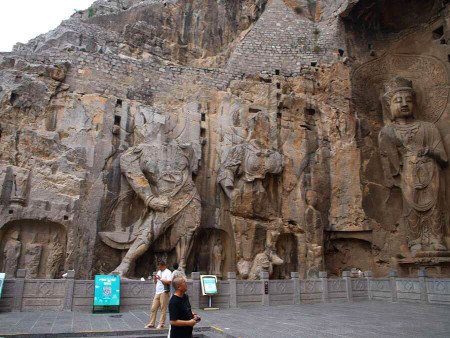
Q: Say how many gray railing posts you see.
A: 11